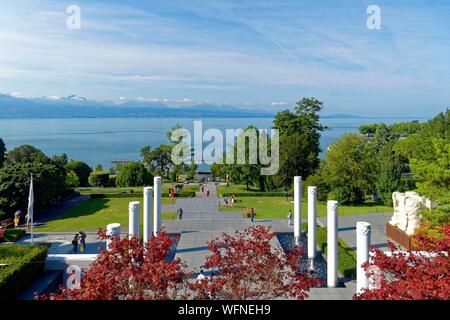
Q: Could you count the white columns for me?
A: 8